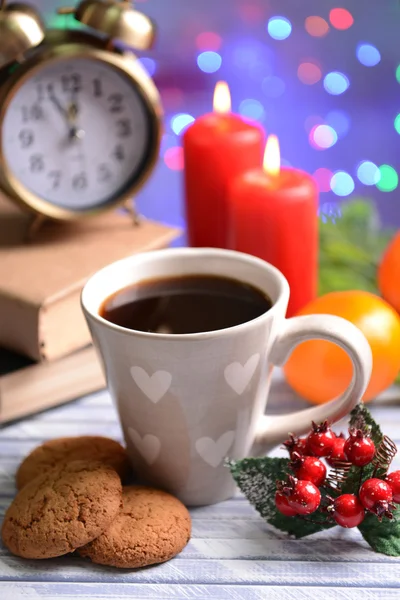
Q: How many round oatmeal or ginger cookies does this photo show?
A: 3